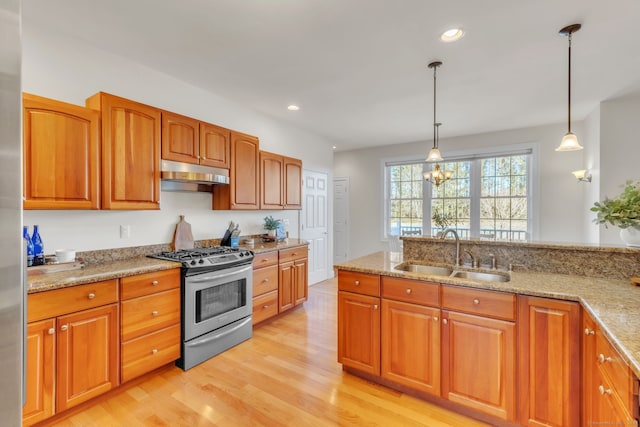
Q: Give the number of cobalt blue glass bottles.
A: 2